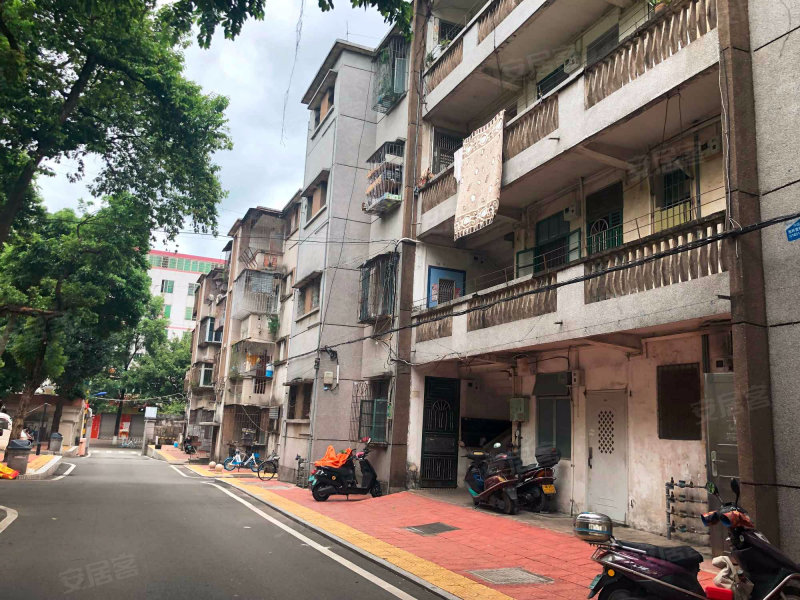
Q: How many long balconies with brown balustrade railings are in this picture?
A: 3